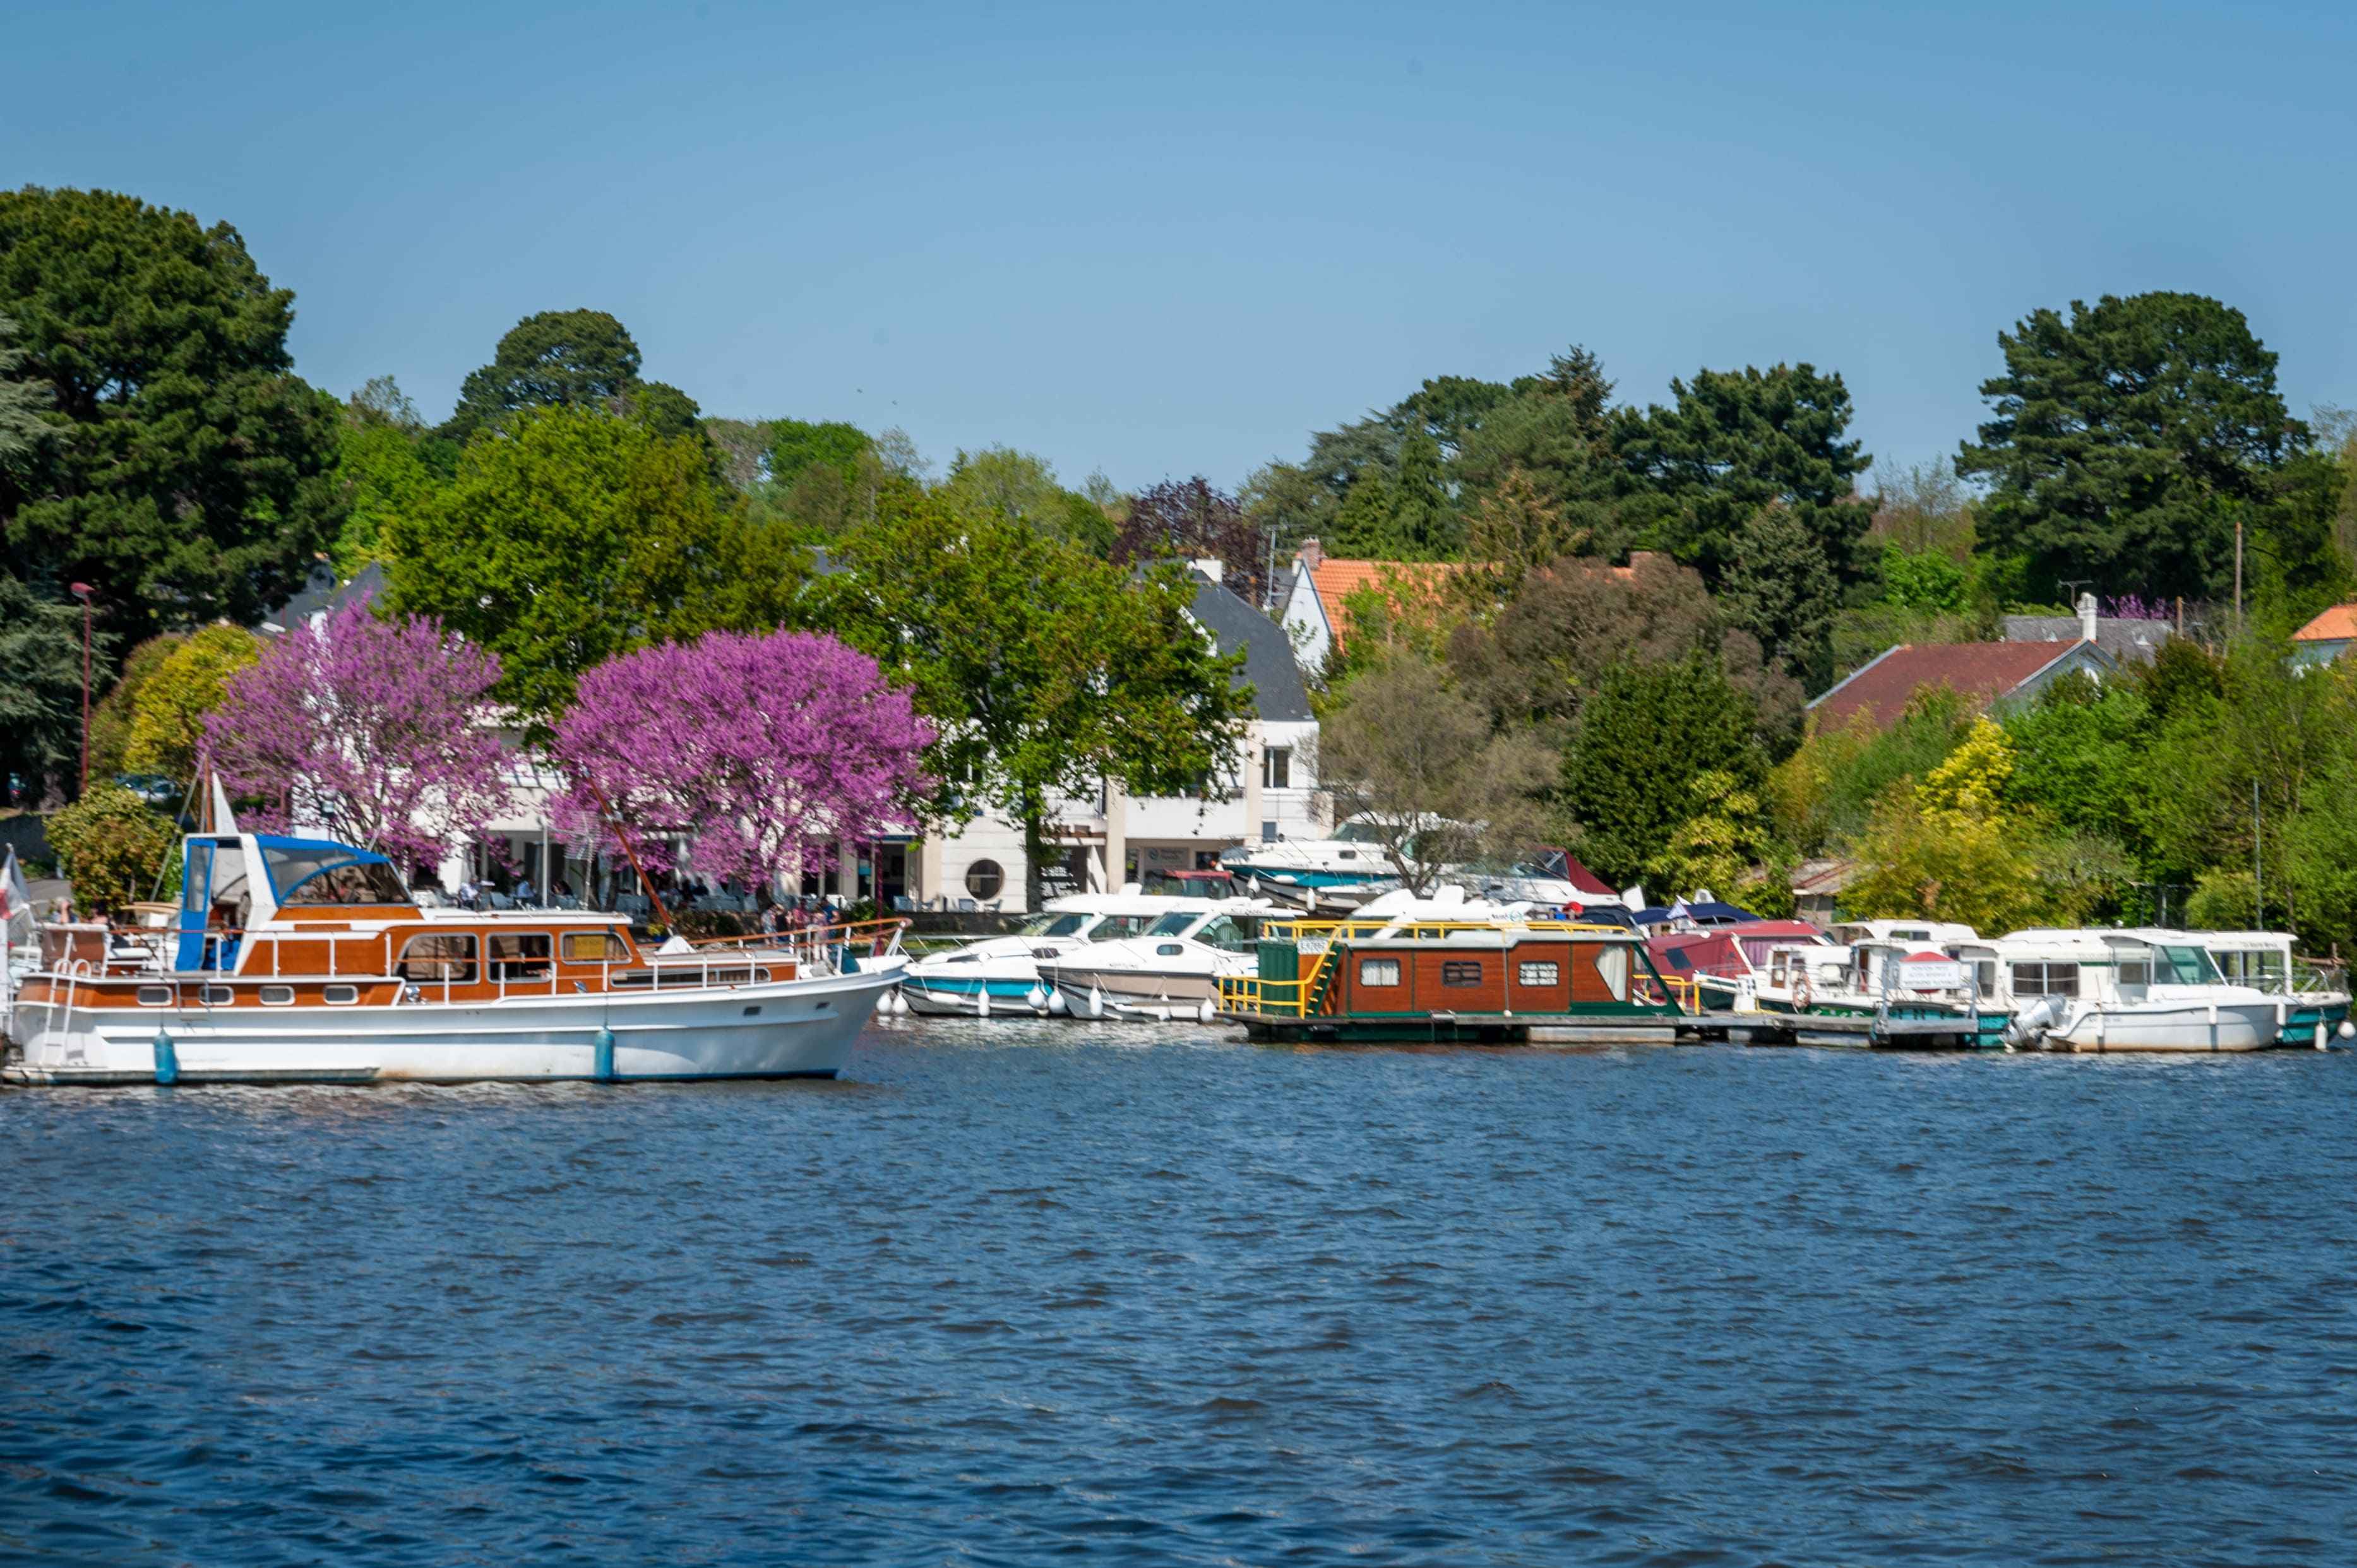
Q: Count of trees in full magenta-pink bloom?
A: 2